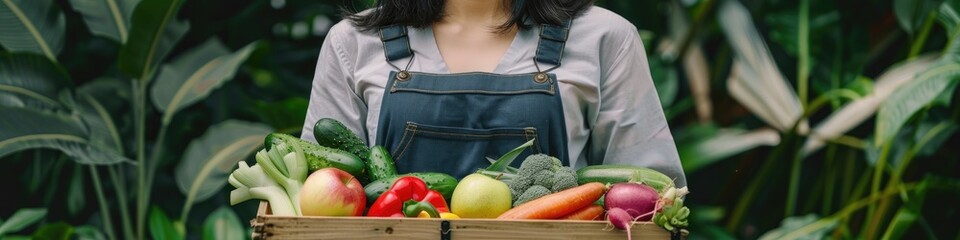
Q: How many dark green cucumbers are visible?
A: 4